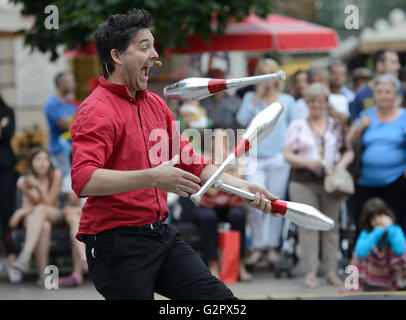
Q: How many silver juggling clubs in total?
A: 3